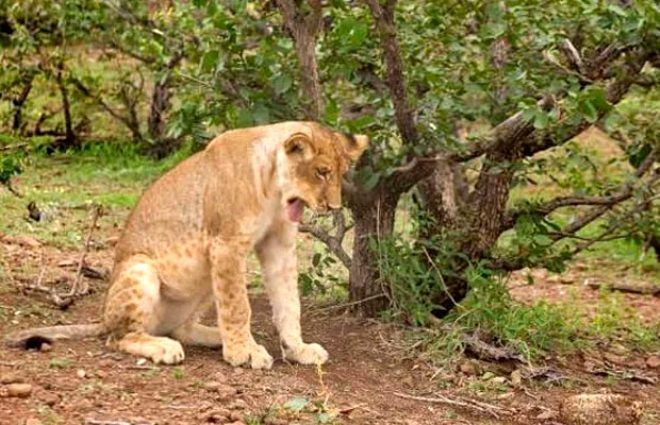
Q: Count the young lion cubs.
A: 1